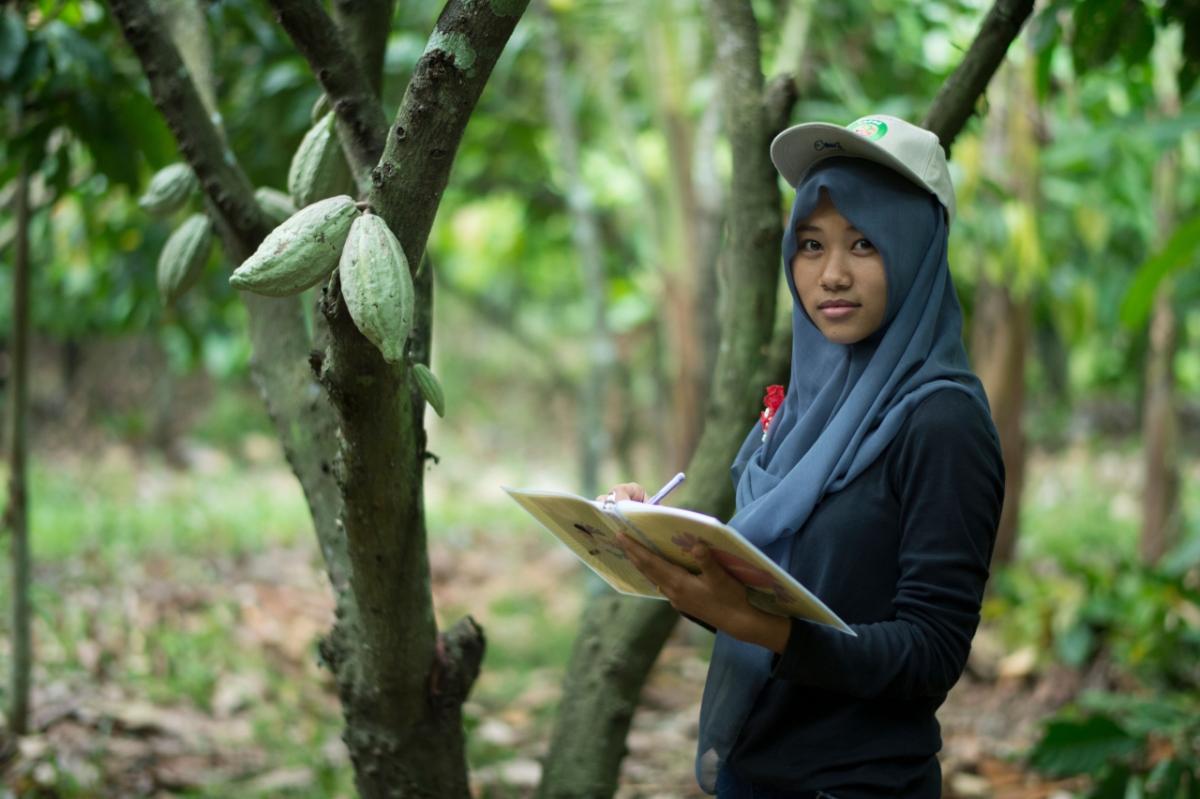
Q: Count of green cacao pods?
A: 8